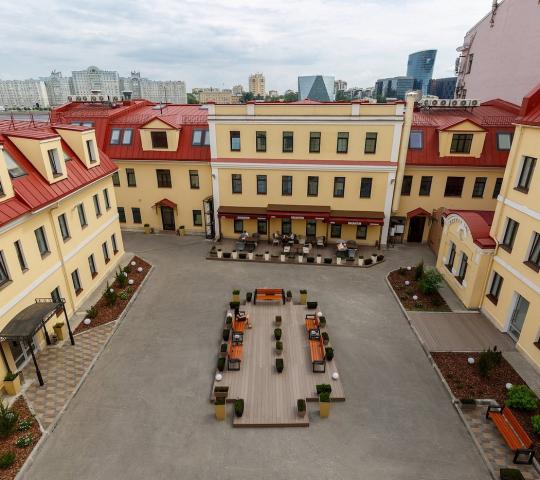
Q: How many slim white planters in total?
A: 10